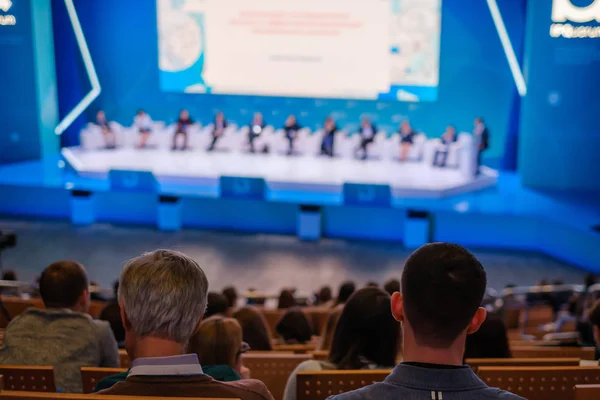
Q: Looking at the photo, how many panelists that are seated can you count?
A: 10